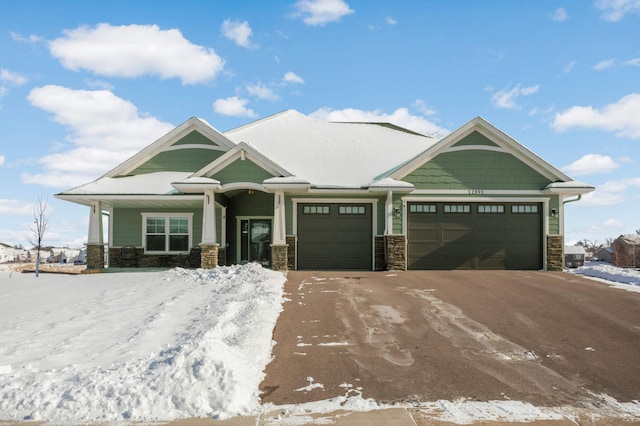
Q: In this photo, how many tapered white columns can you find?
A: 3